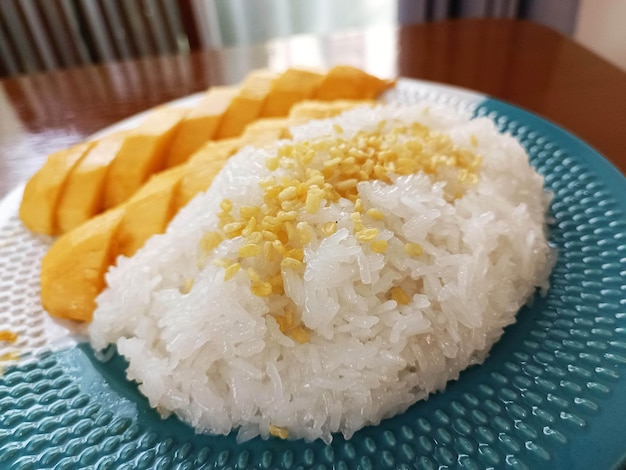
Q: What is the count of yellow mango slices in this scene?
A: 12